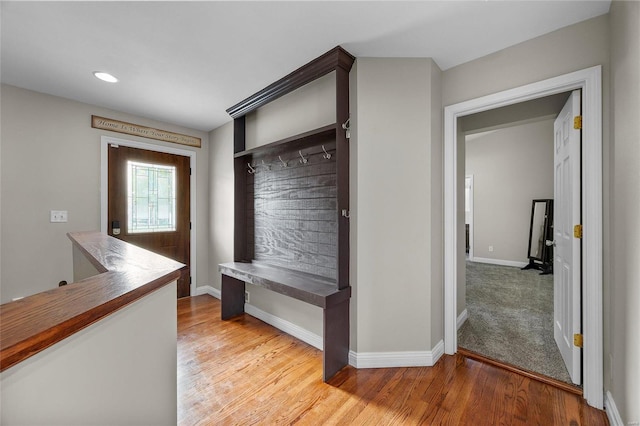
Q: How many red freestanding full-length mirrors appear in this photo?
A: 0